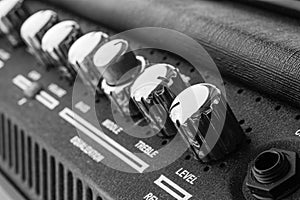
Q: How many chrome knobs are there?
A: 7